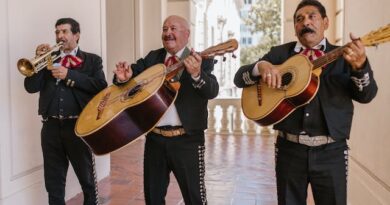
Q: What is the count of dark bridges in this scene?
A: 2